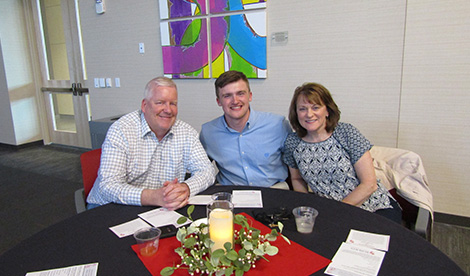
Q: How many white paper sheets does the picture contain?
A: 7